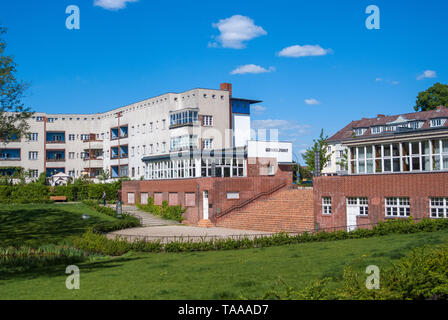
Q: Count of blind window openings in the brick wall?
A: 5